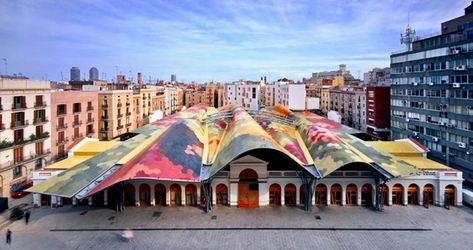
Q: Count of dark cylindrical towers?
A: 2